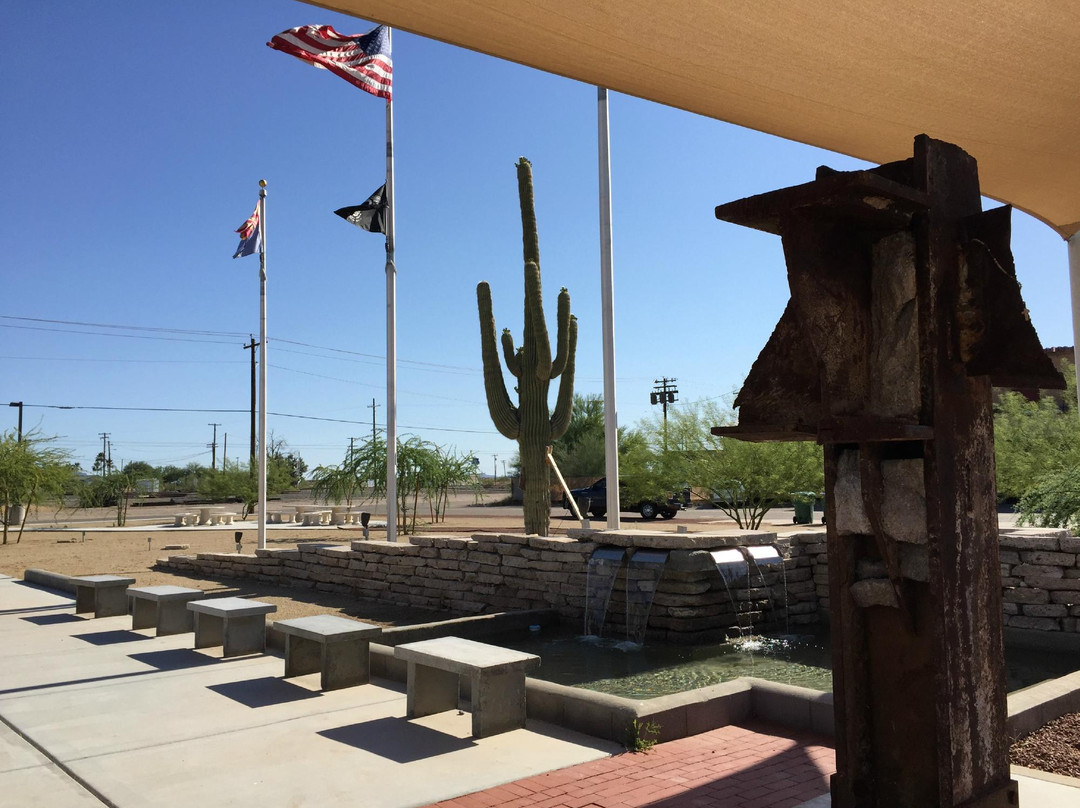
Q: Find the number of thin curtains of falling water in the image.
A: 4